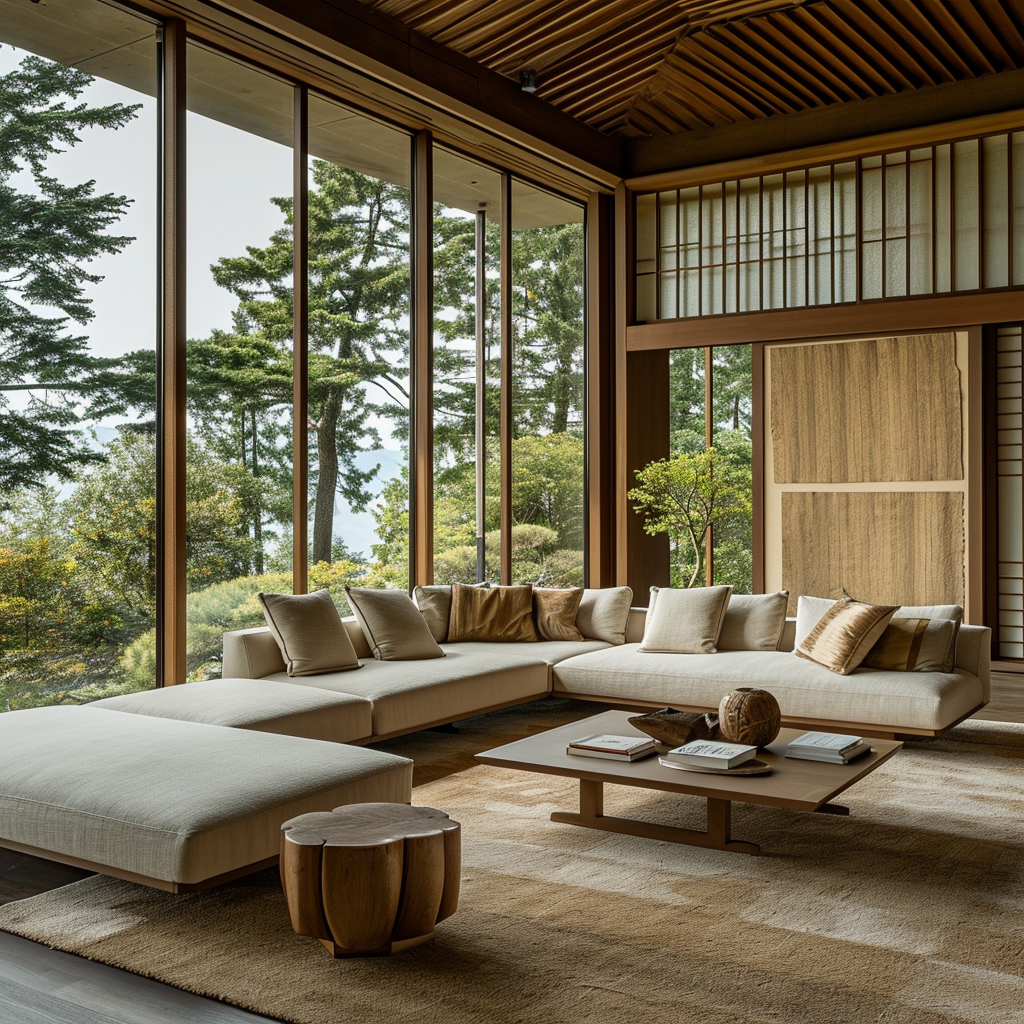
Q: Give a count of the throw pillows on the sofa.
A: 11